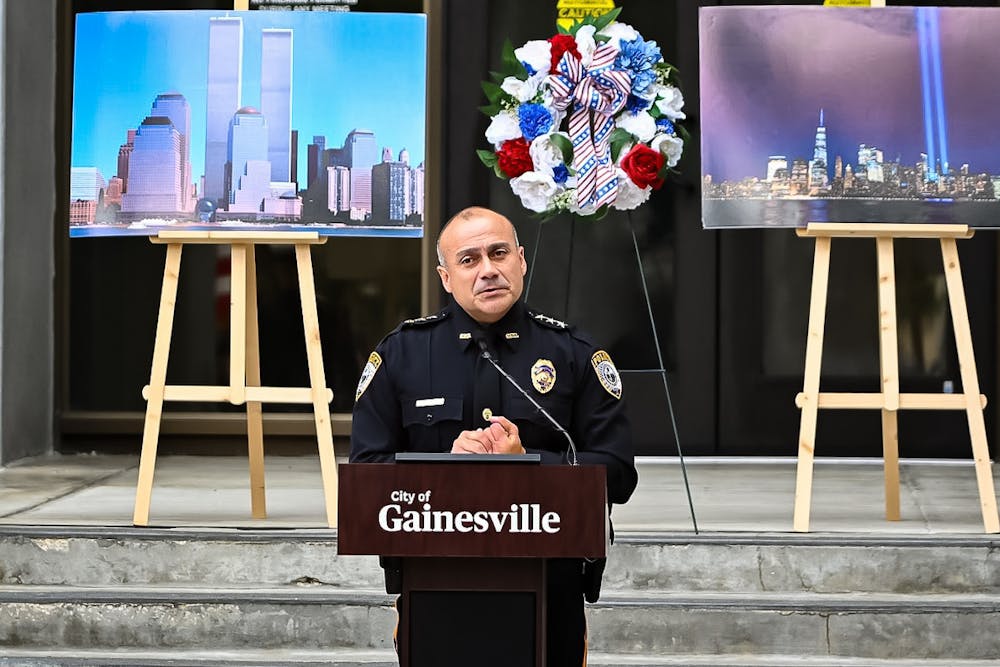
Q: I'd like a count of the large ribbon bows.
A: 1